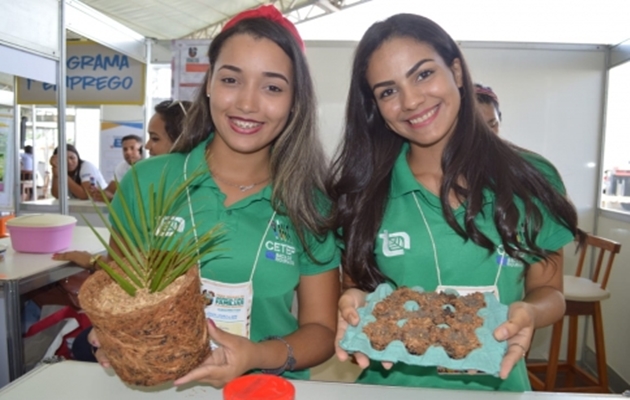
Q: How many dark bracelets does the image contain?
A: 1